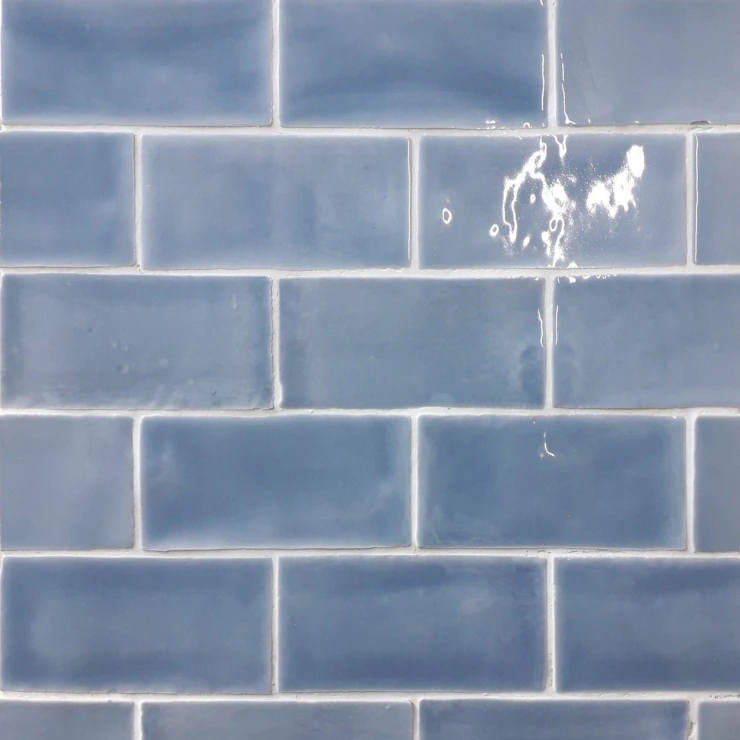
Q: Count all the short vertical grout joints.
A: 15